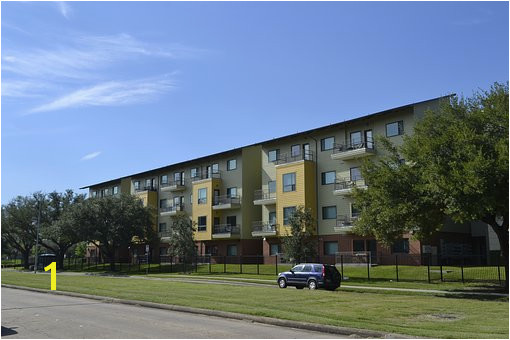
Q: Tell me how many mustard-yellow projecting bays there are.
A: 3